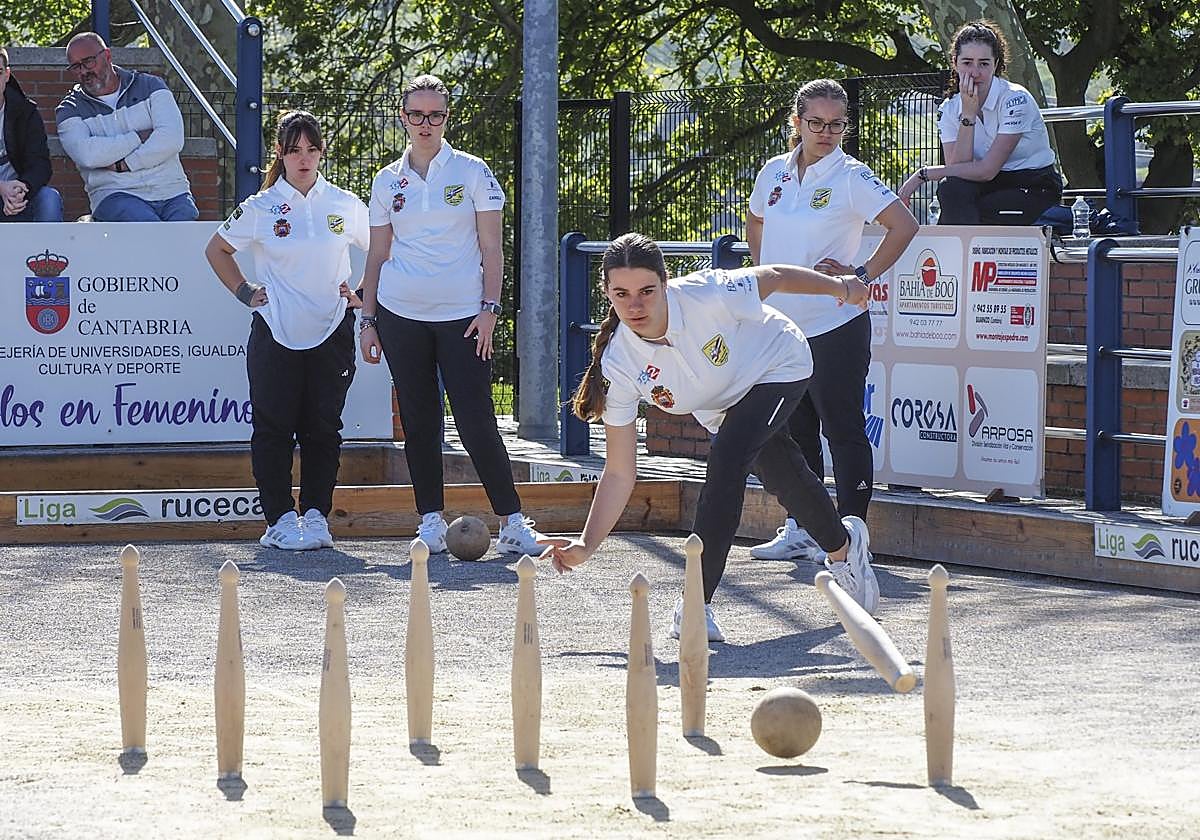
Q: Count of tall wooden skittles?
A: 9